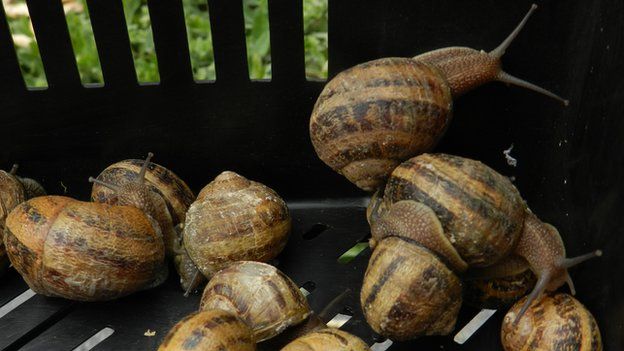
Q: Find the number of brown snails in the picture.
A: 12